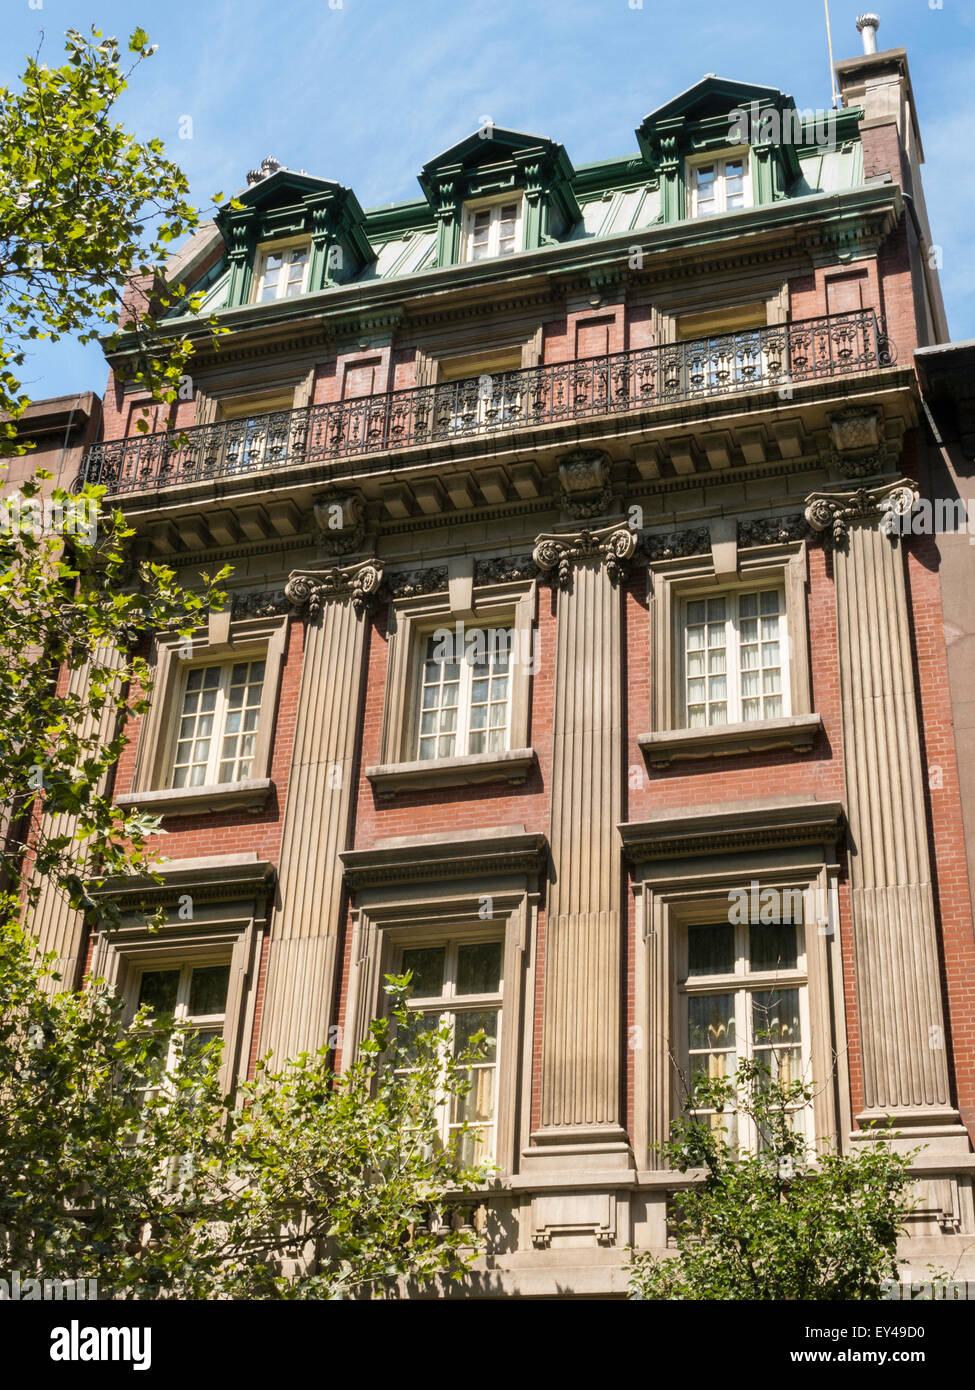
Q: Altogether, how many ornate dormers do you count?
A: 3